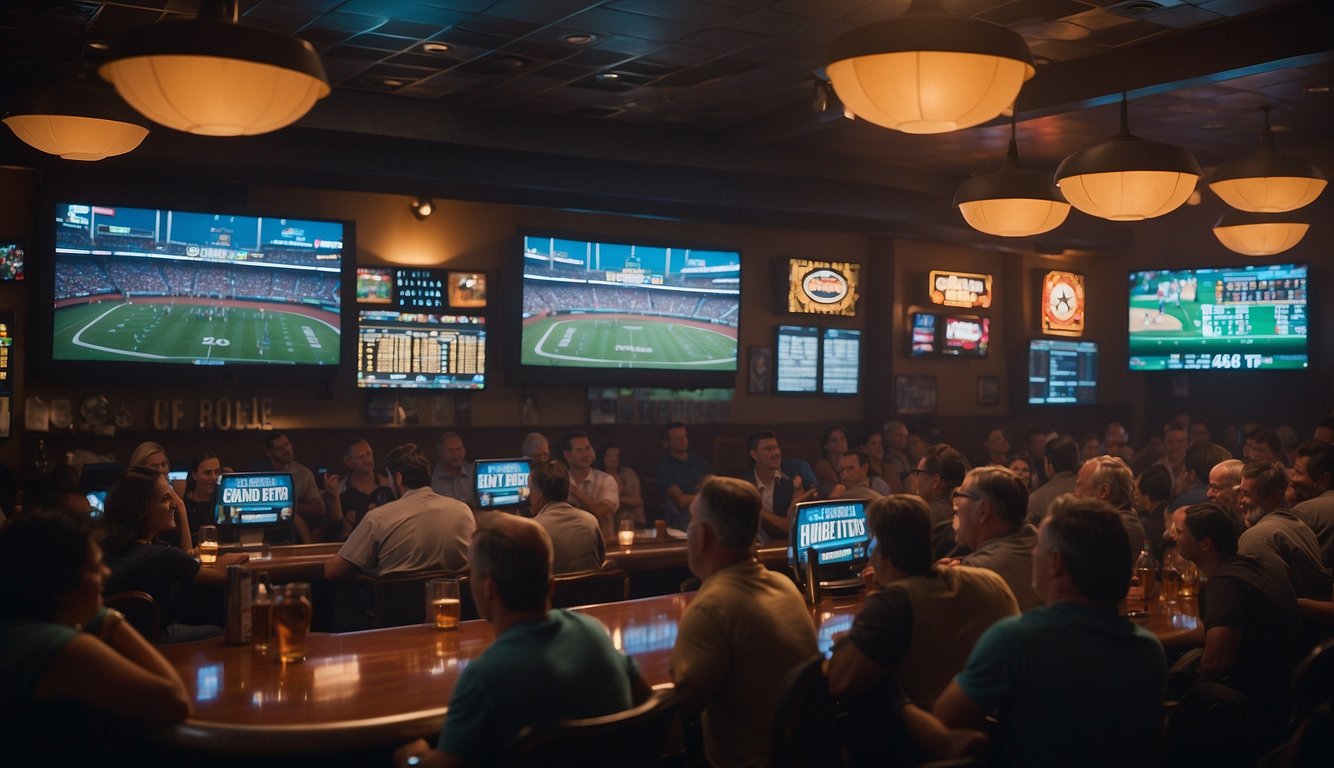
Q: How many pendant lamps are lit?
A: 7